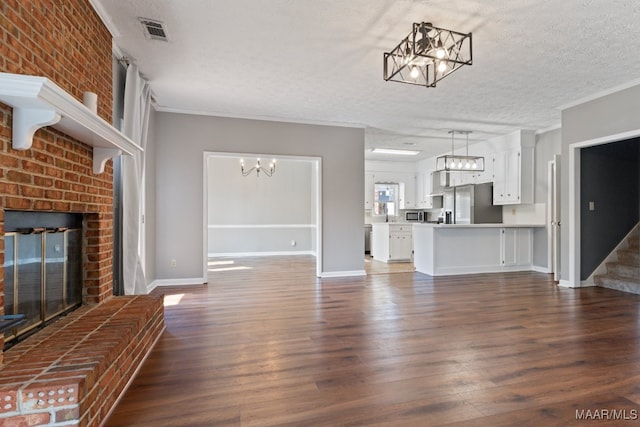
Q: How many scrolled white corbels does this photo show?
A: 2